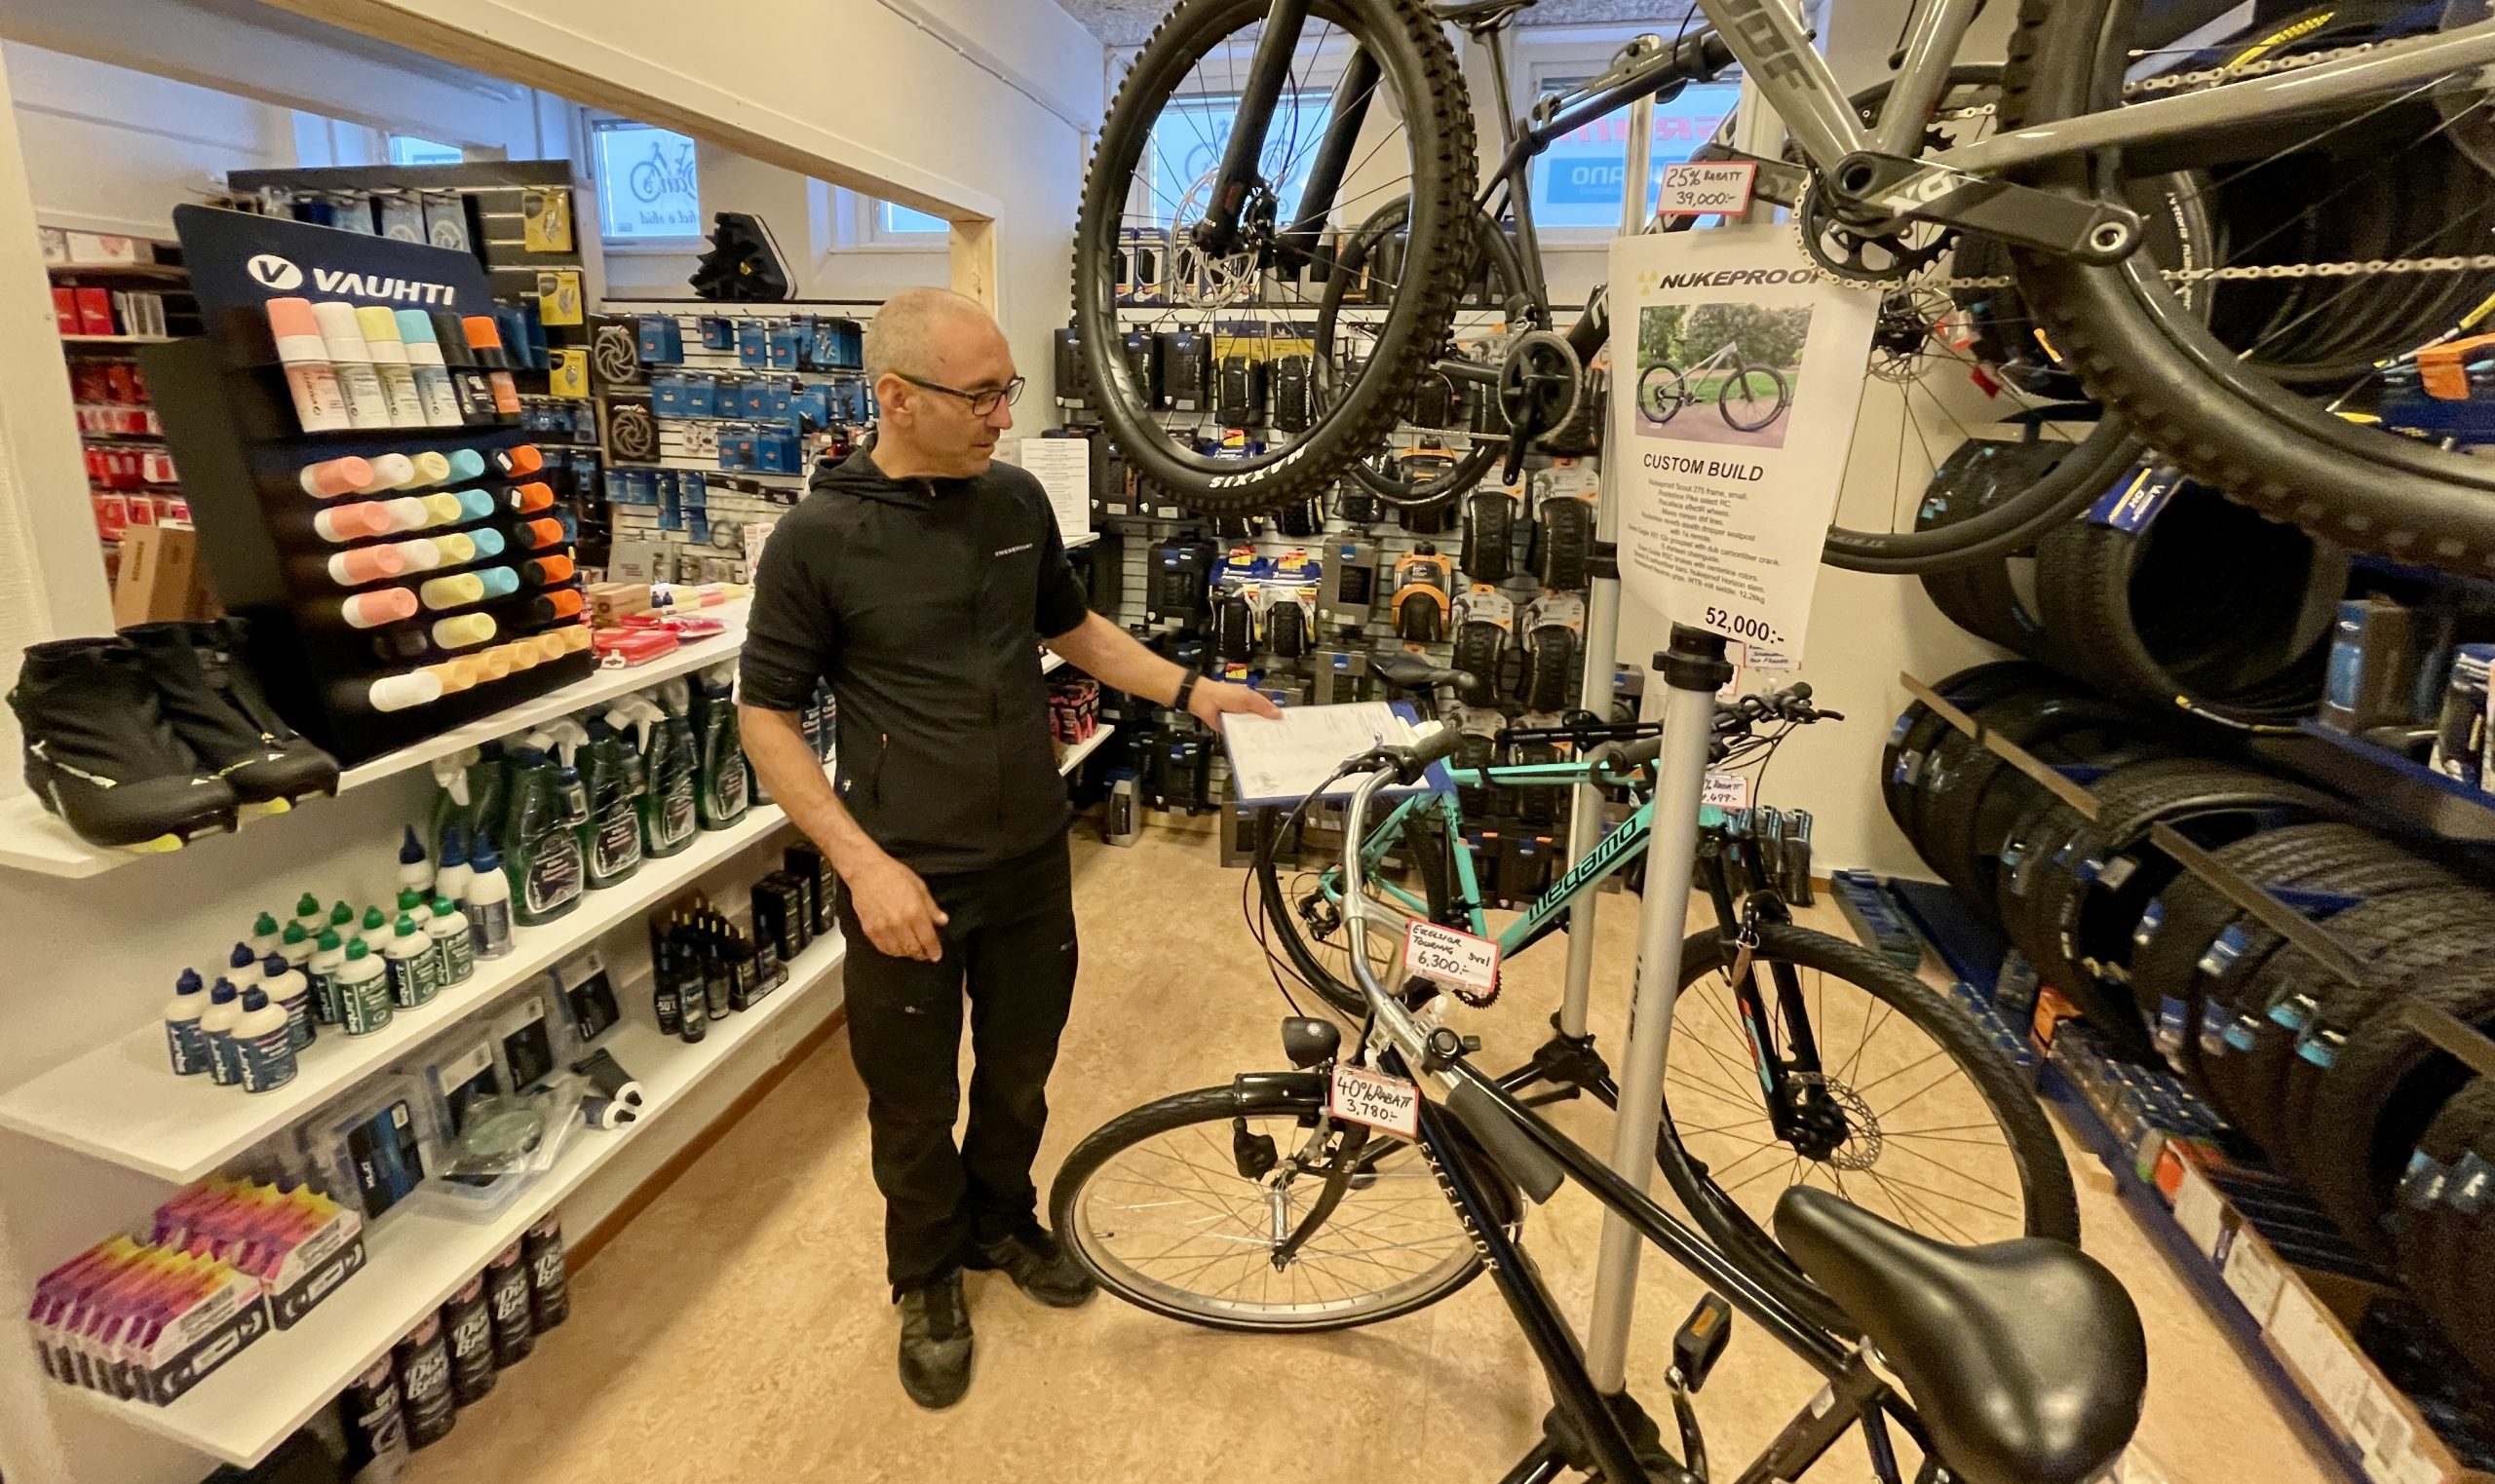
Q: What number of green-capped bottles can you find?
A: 10